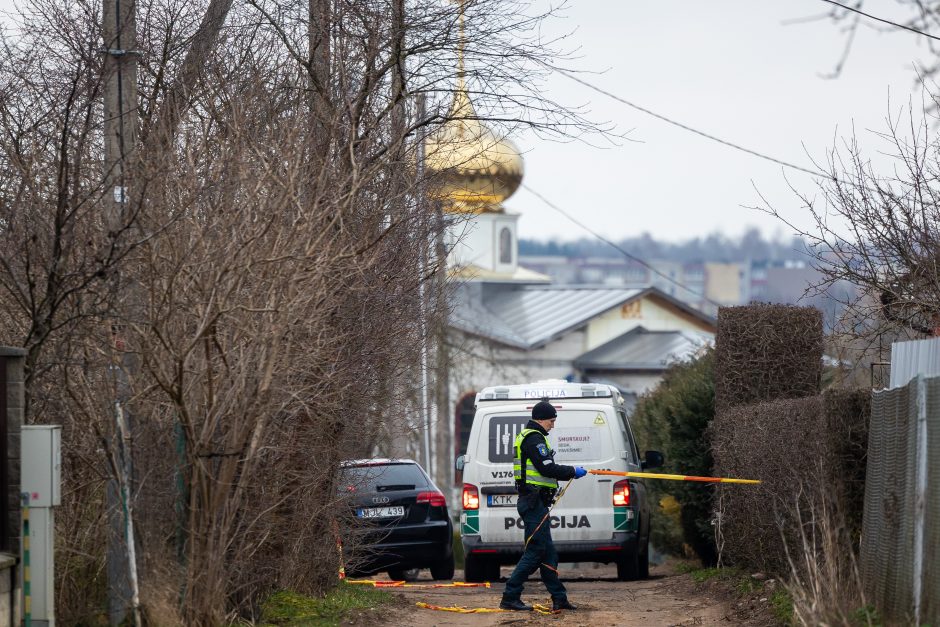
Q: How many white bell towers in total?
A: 1